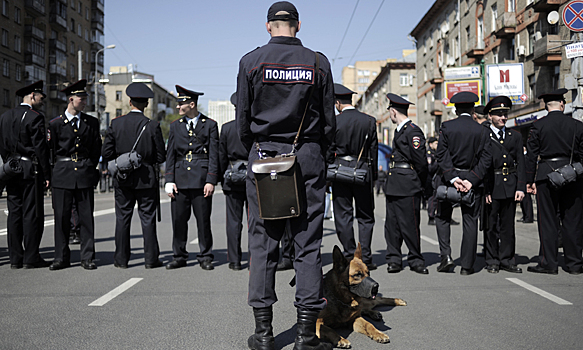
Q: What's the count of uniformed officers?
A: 11